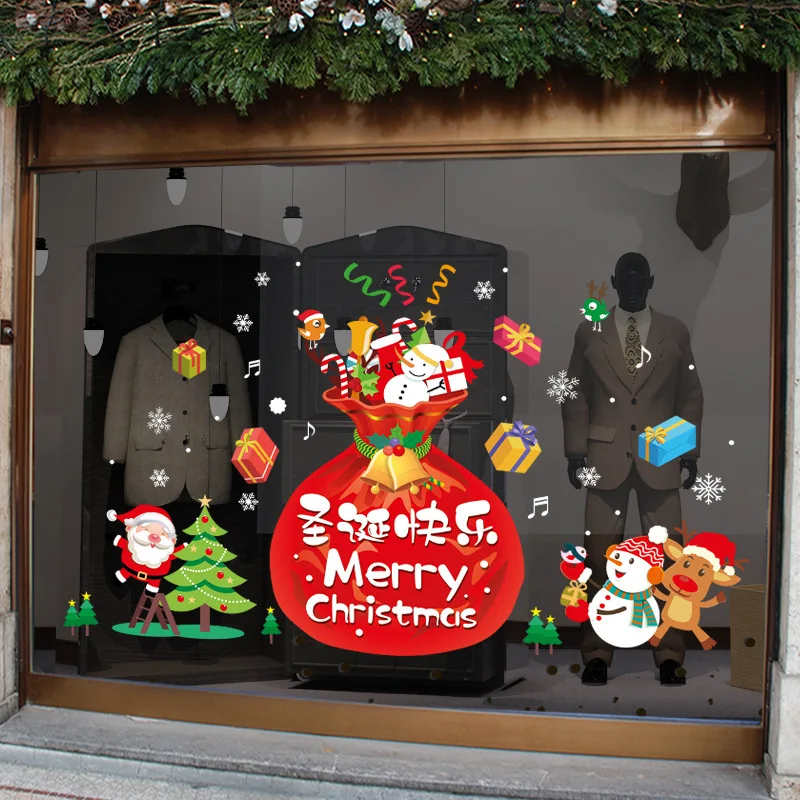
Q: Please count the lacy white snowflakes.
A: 9